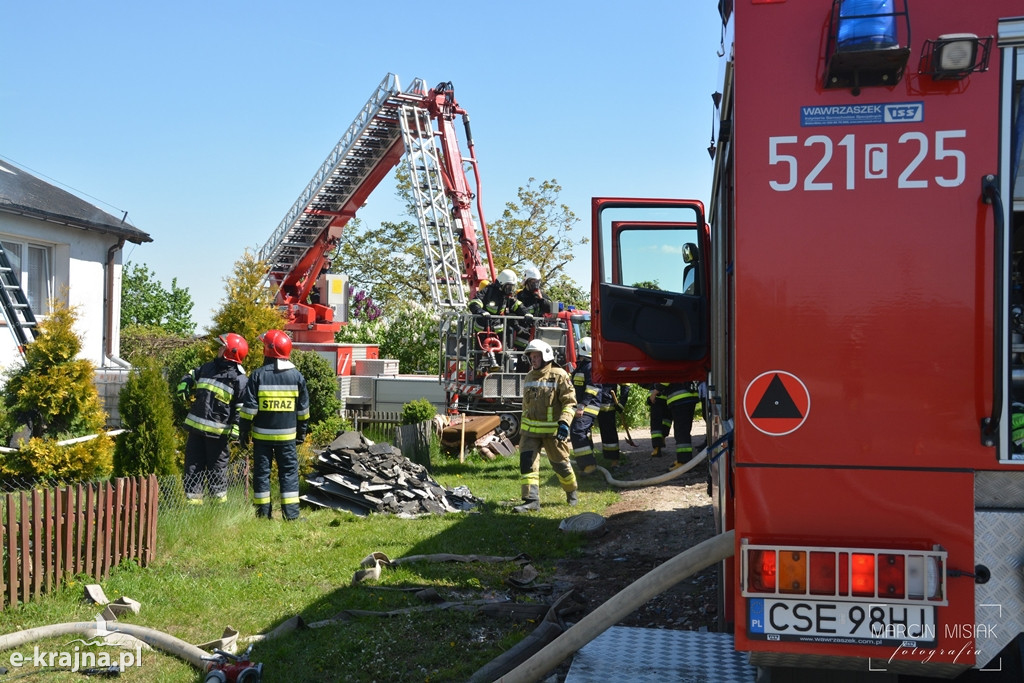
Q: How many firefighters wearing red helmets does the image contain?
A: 2